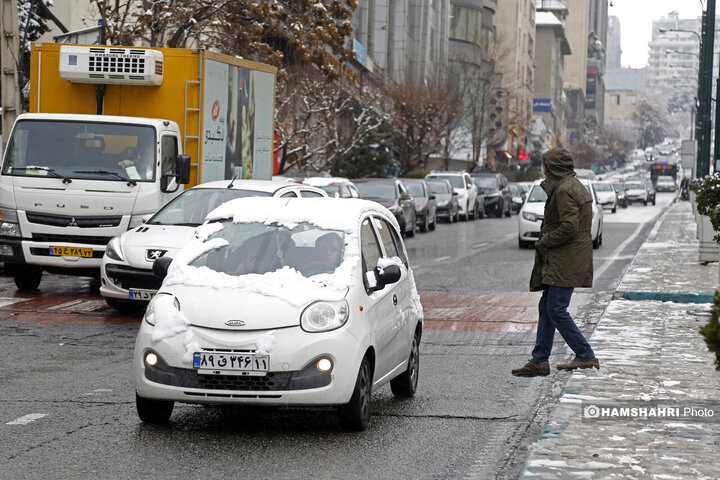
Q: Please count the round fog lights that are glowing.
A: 2